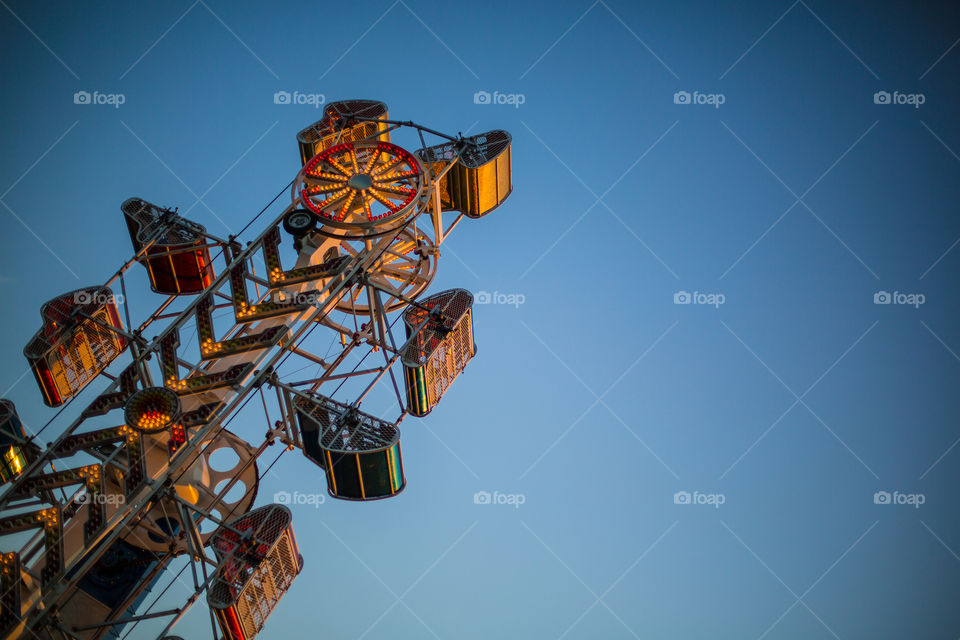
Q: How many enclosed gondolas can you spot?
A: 8